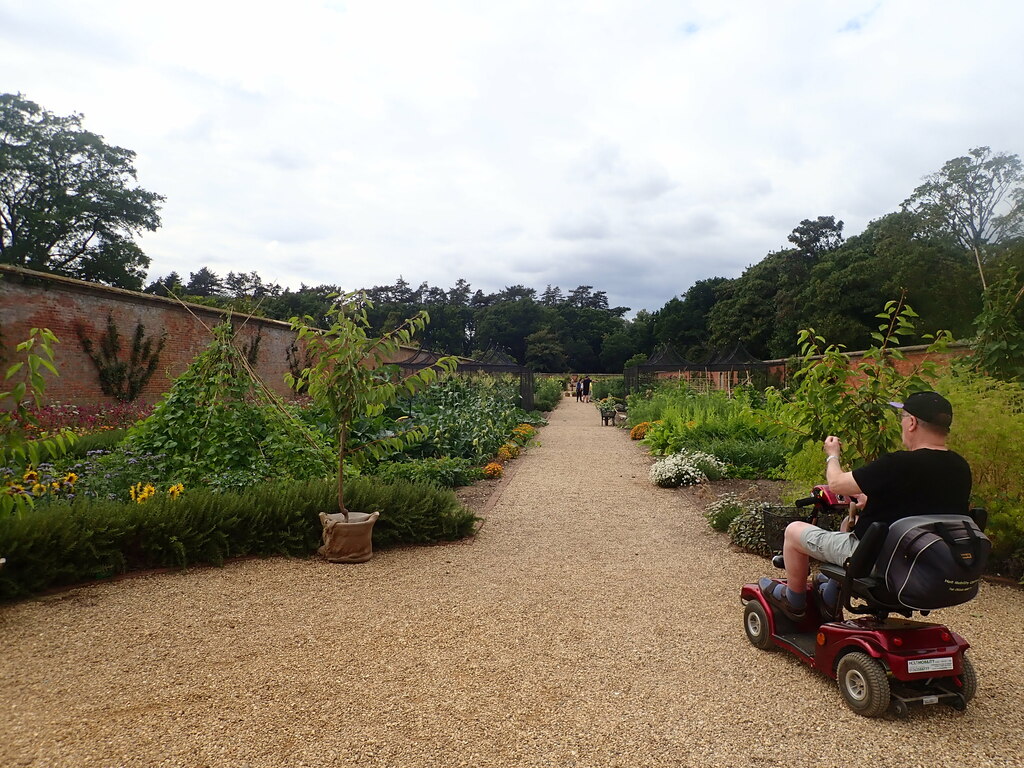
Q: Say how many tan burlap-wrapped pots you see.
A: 1